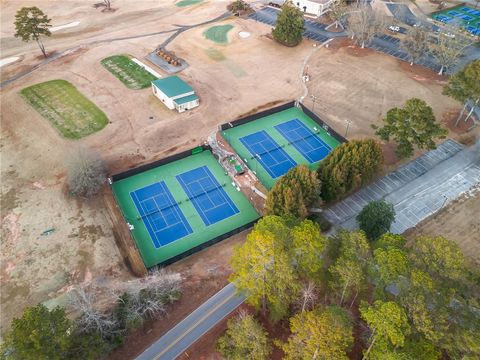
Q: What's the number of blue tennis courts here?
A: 4